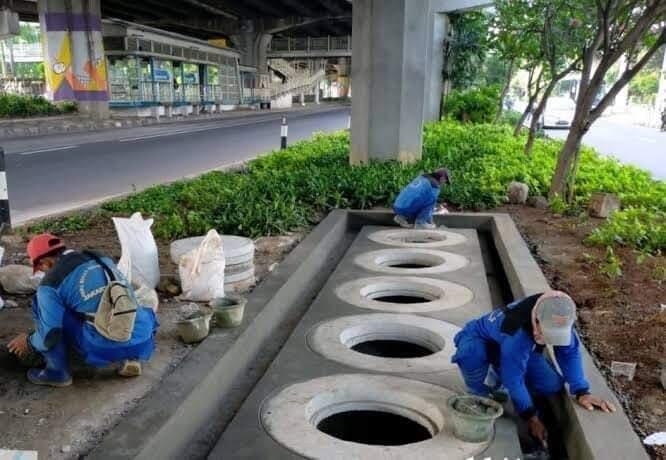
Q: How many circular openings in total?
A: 5